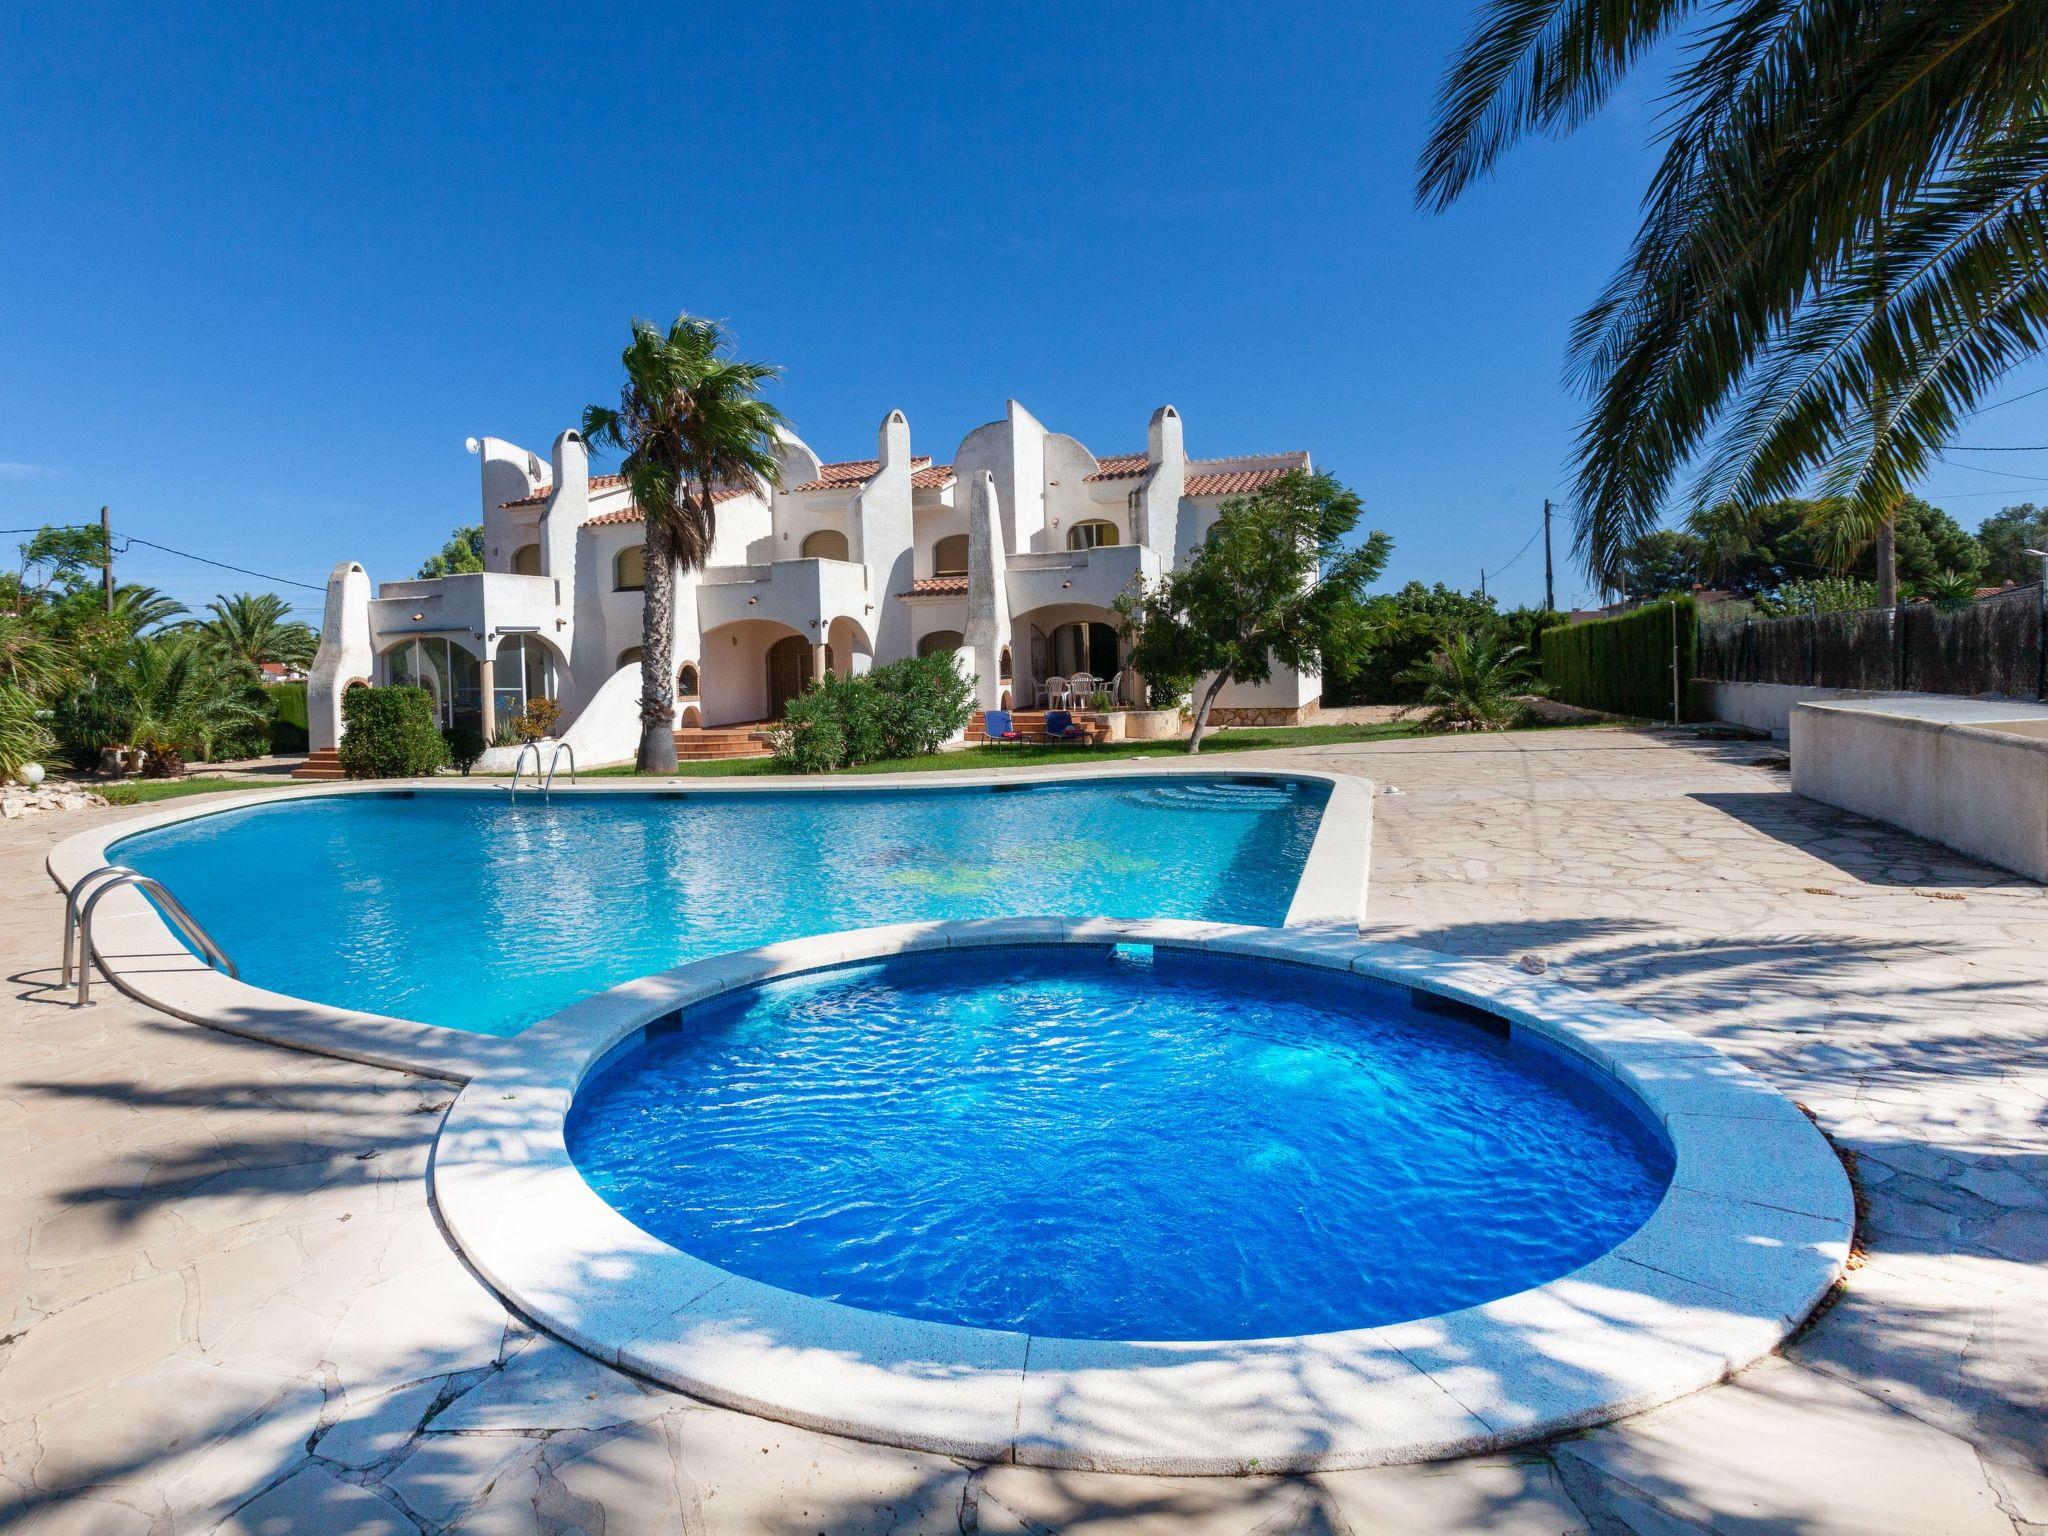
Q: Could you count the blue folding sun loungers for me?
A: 2